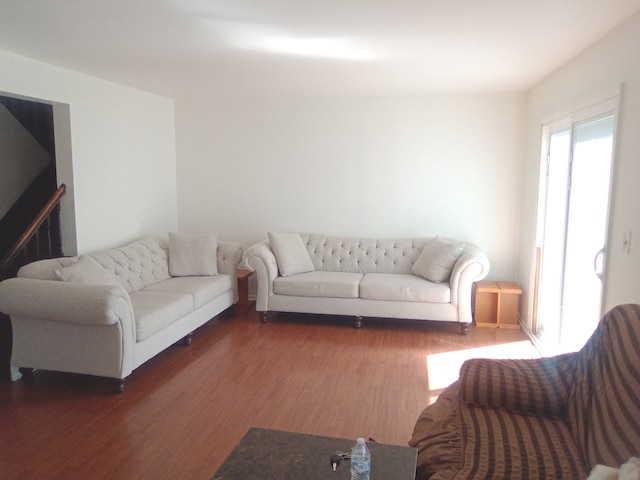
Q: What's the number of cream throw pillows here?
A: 4